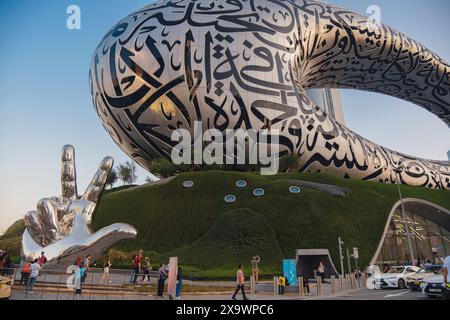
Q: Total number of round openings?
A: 5